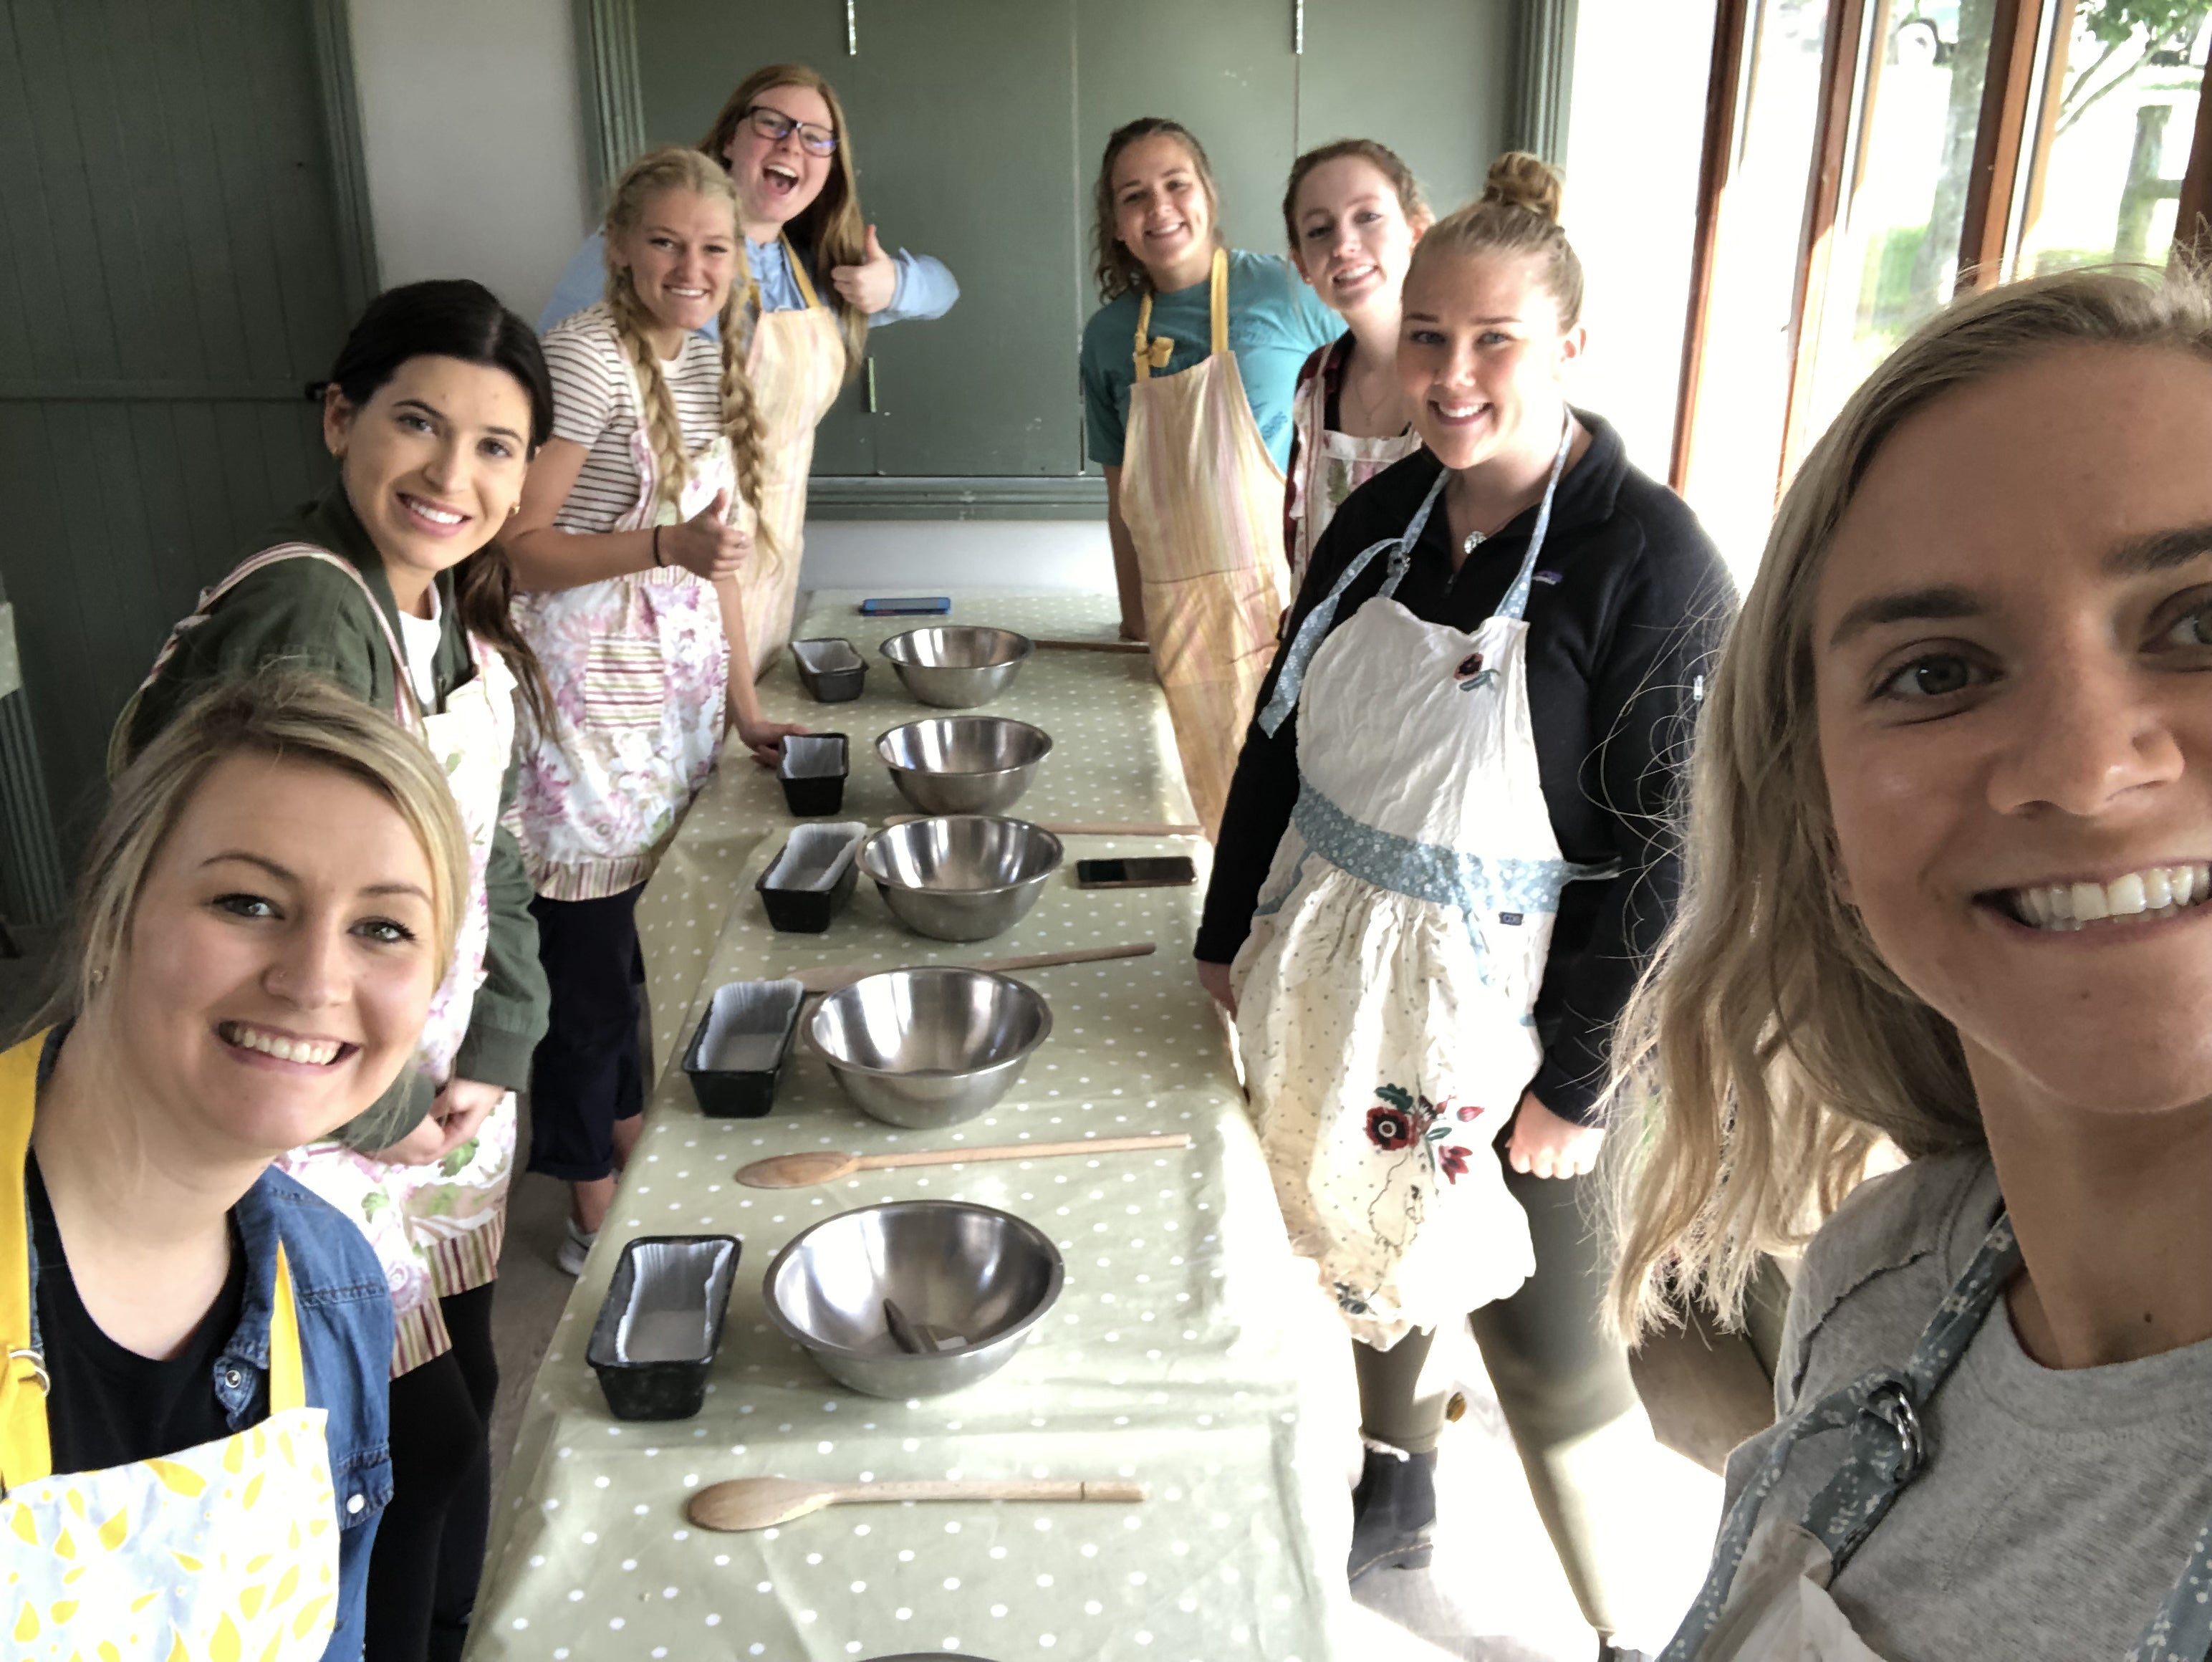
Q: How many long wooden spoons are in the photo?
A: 5